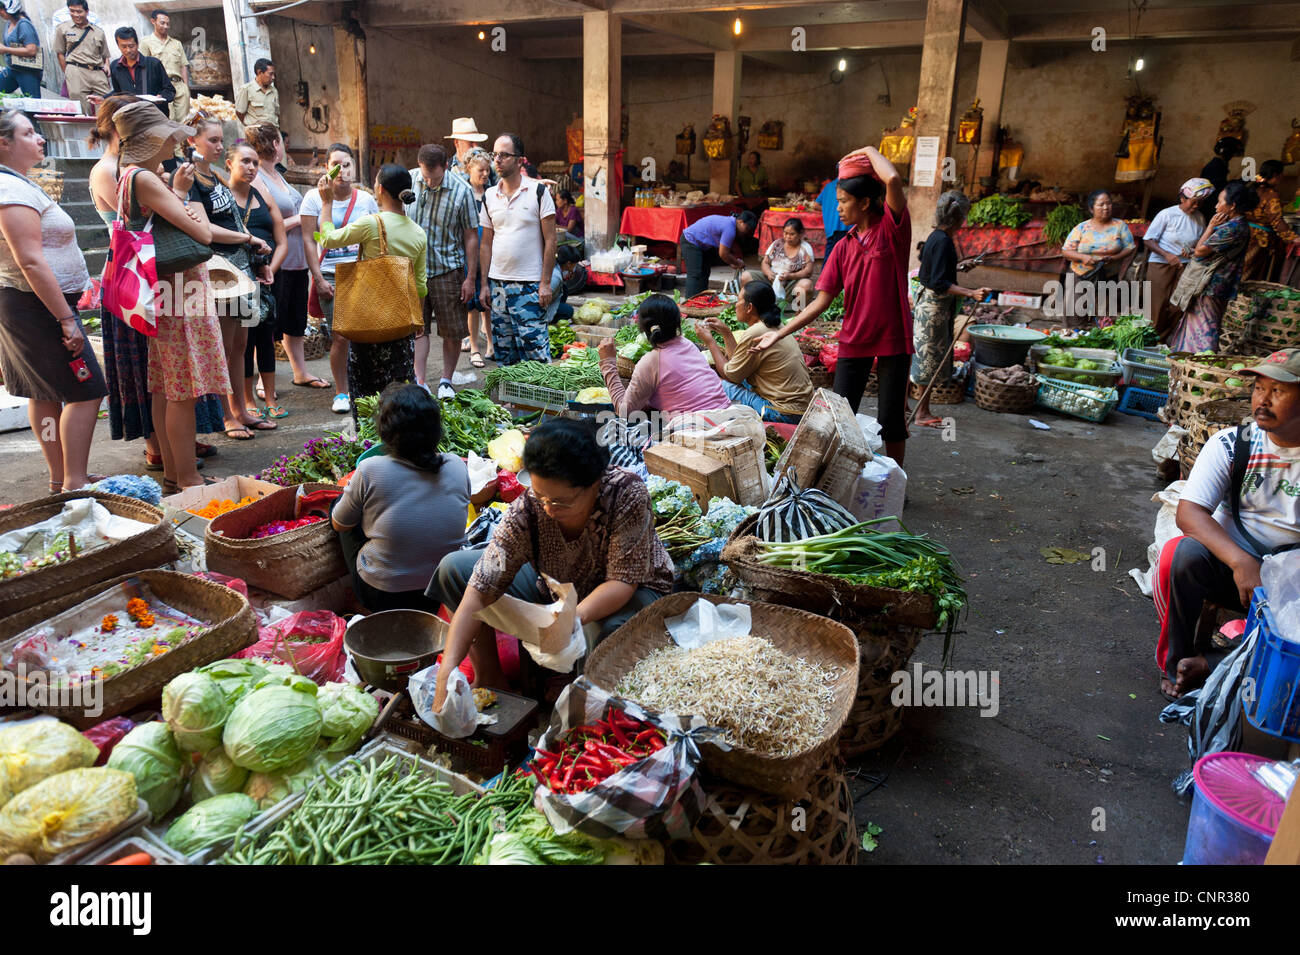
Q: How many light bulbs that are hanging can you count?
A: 5